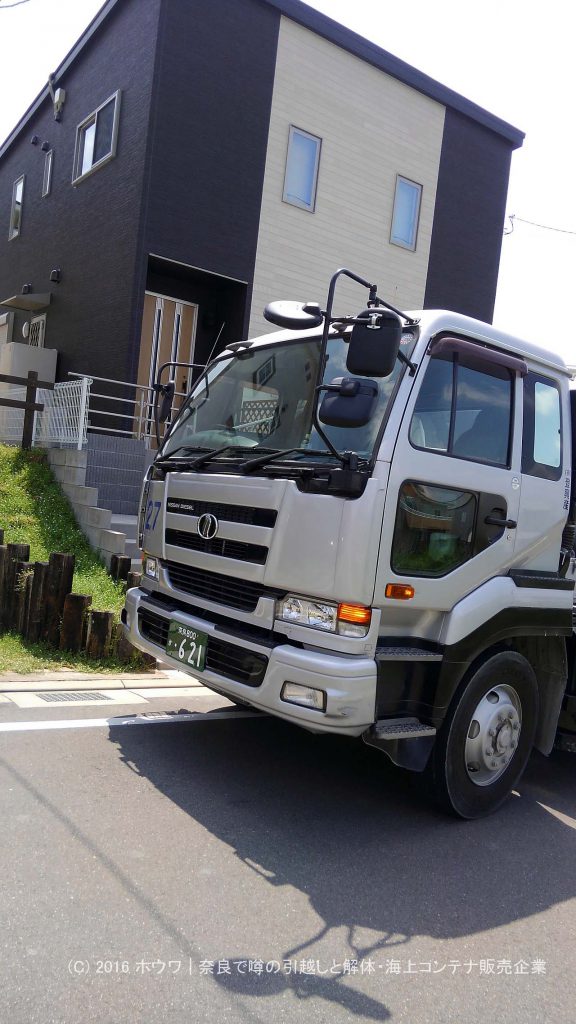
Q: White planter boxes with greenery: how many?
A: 0